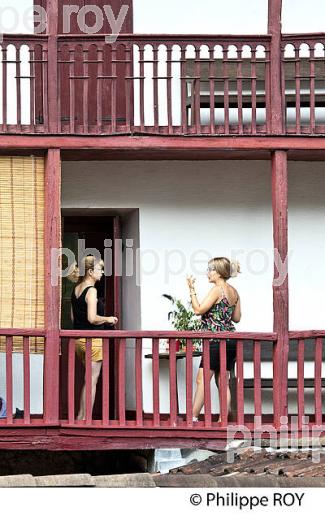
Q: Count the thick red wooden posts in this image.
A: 4